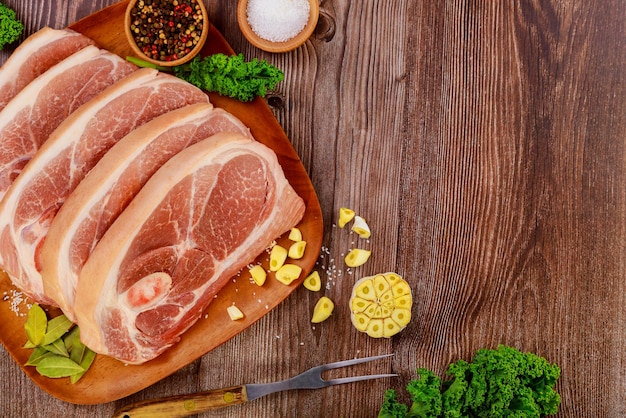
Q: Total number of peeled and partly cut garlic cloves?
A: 11